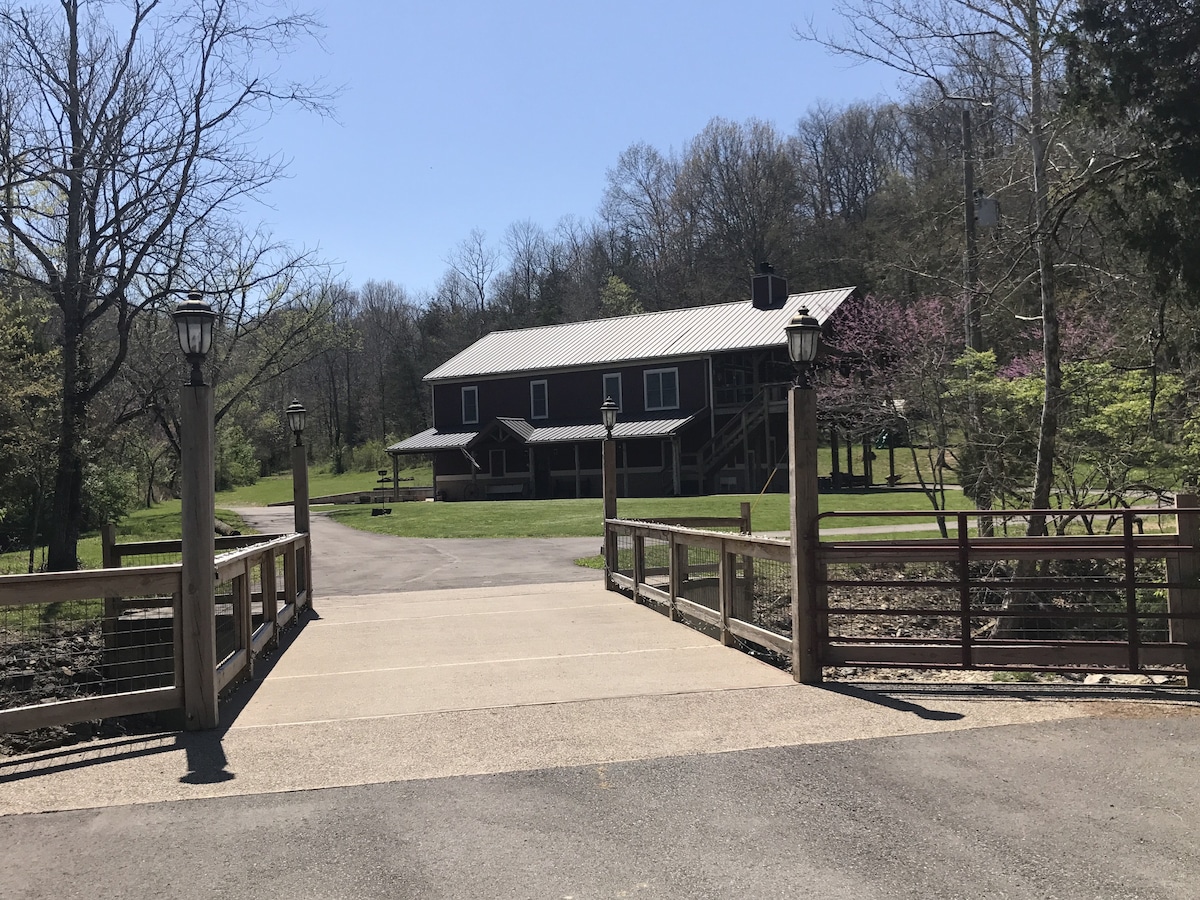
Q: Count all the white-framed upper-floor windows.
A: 4